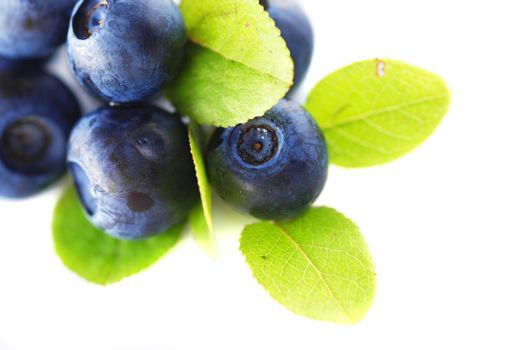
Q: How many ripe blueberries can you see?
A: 6